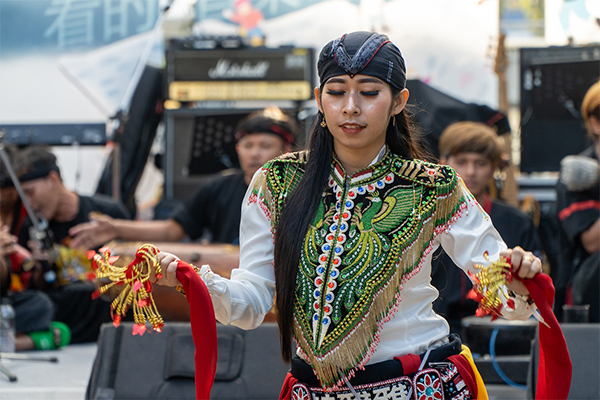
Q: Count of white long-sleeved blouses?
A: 1